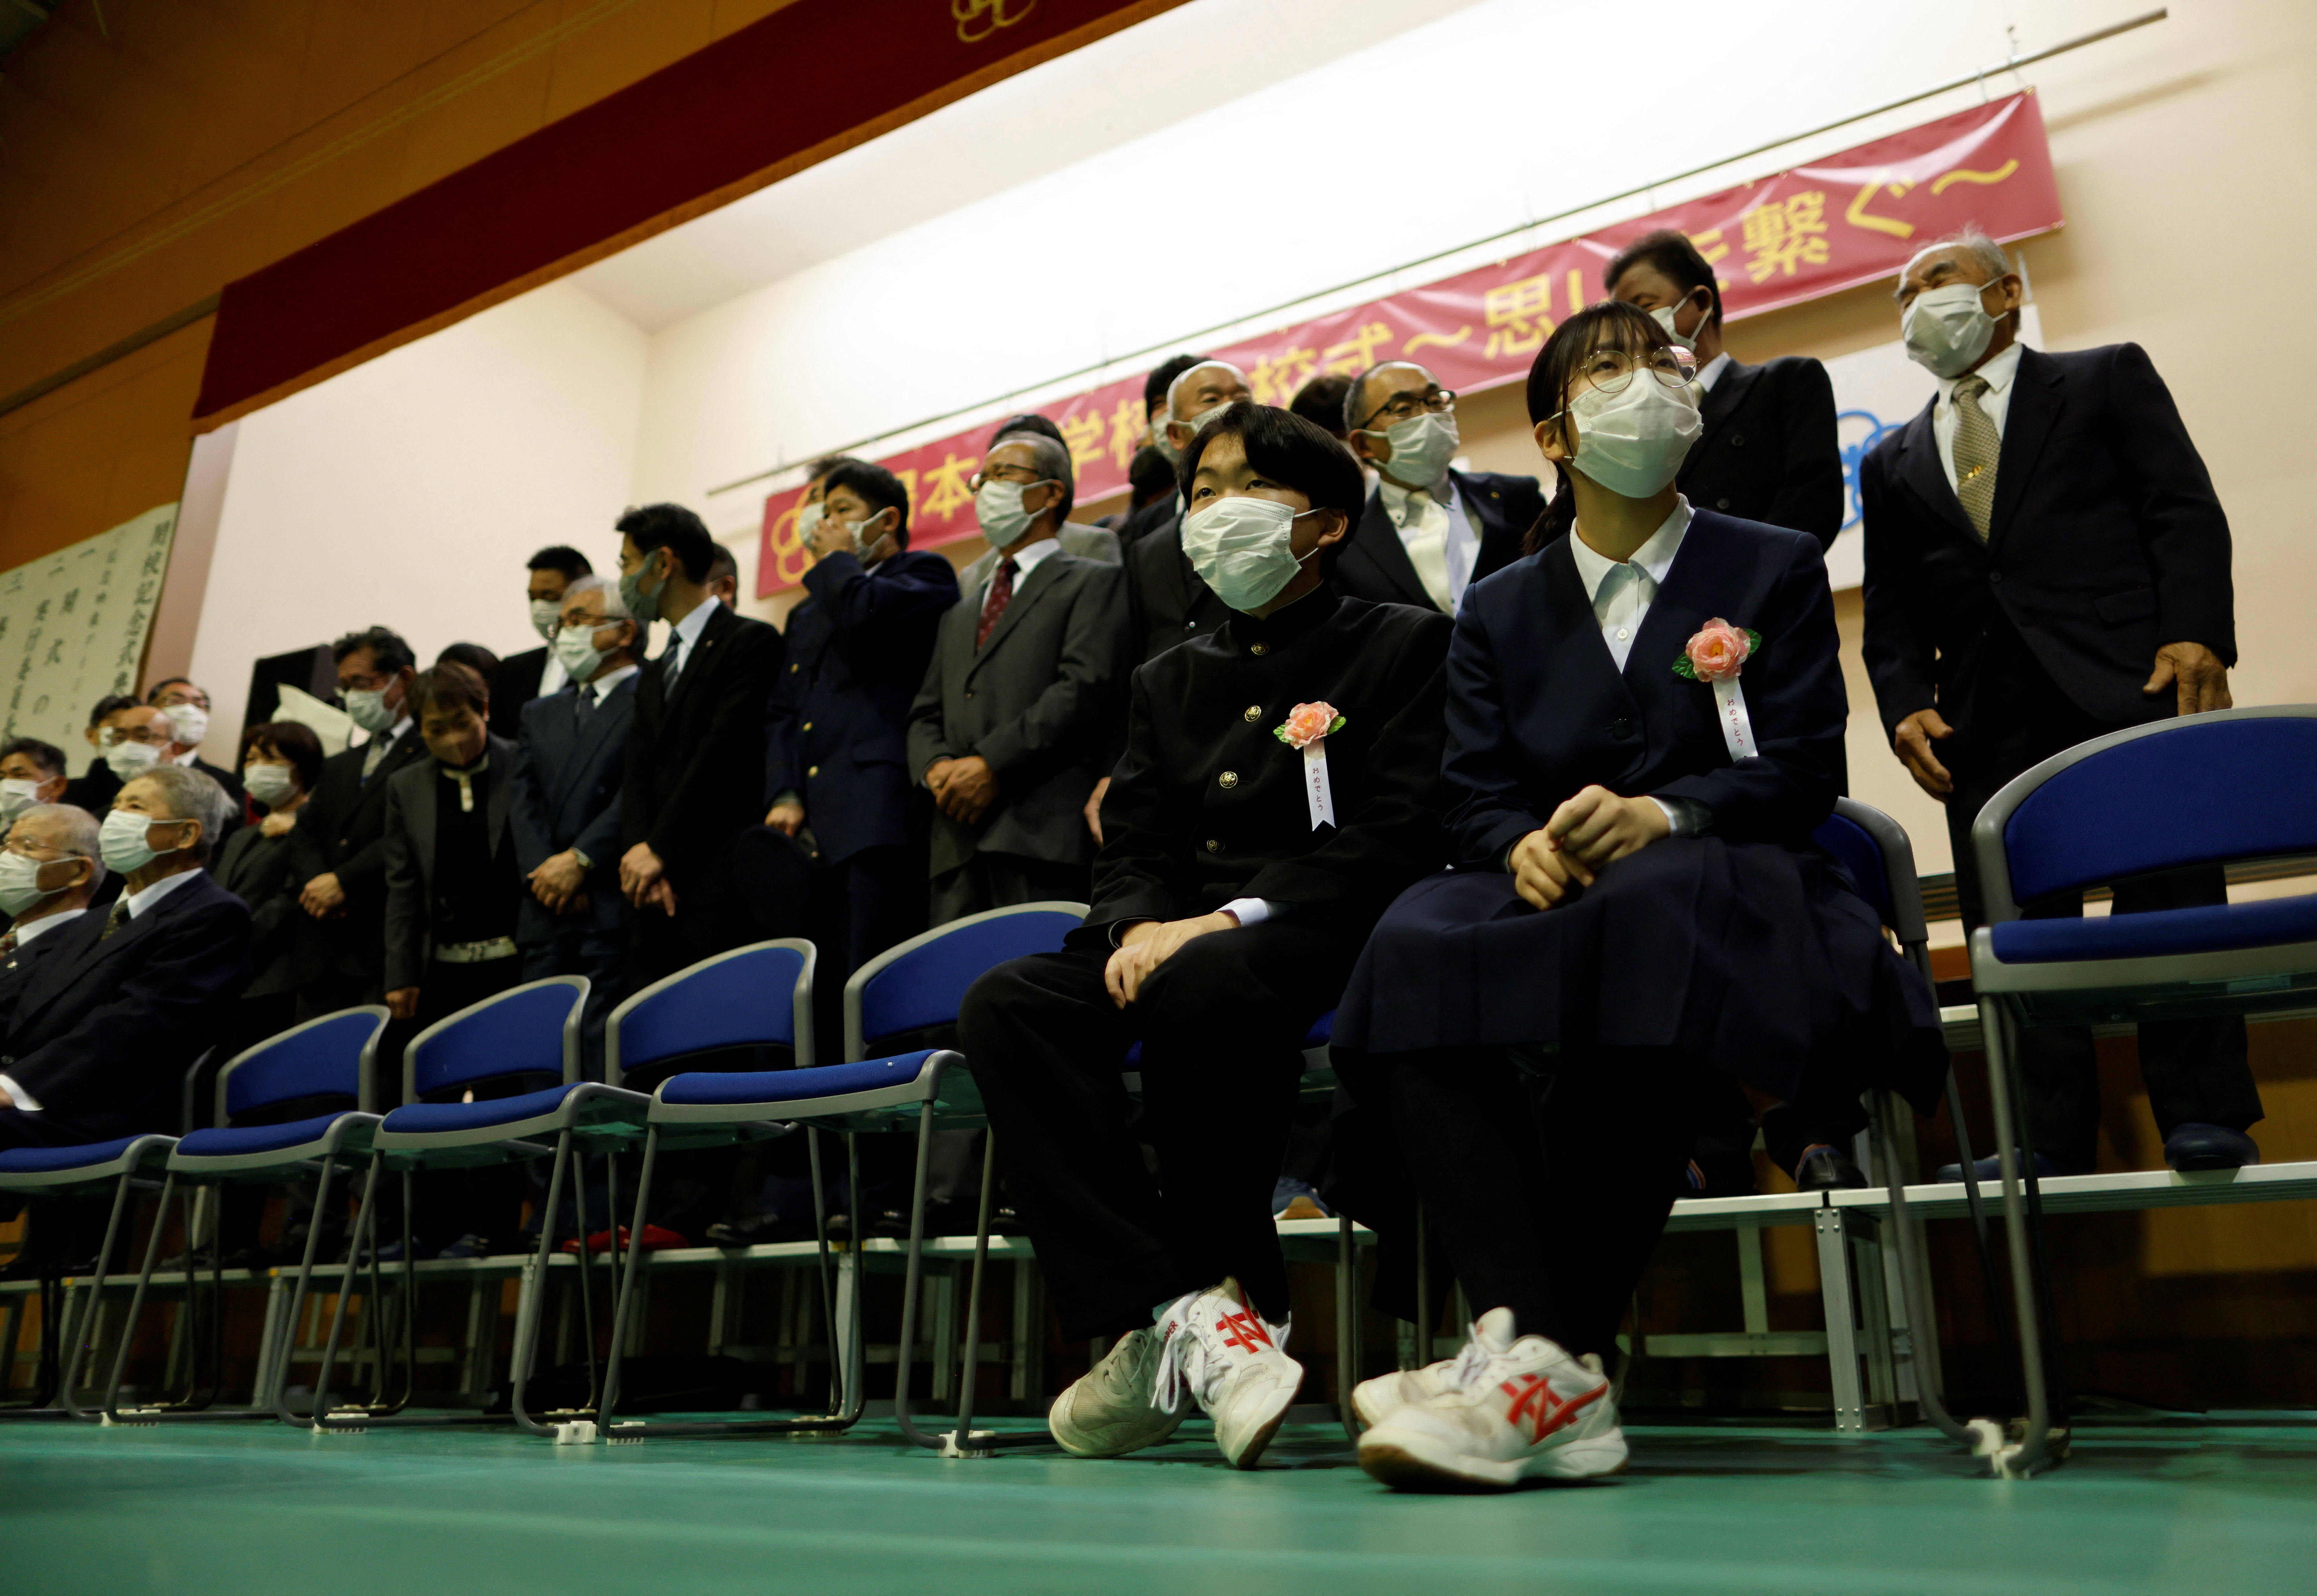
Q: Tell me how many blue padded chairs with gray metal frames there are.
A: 8